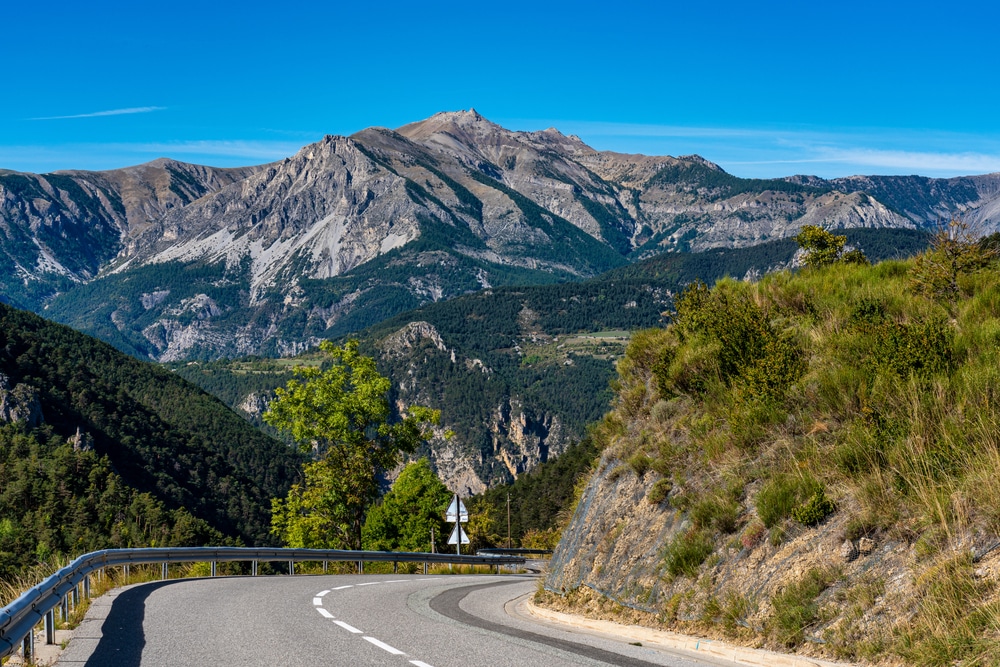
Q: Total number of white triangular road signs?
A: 2